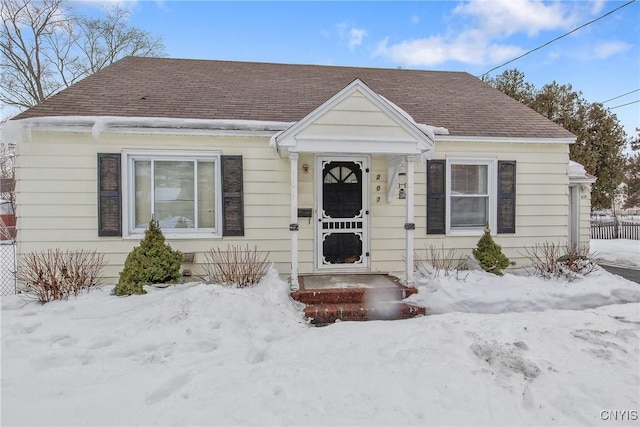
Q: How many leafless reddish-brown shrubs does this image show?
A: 4